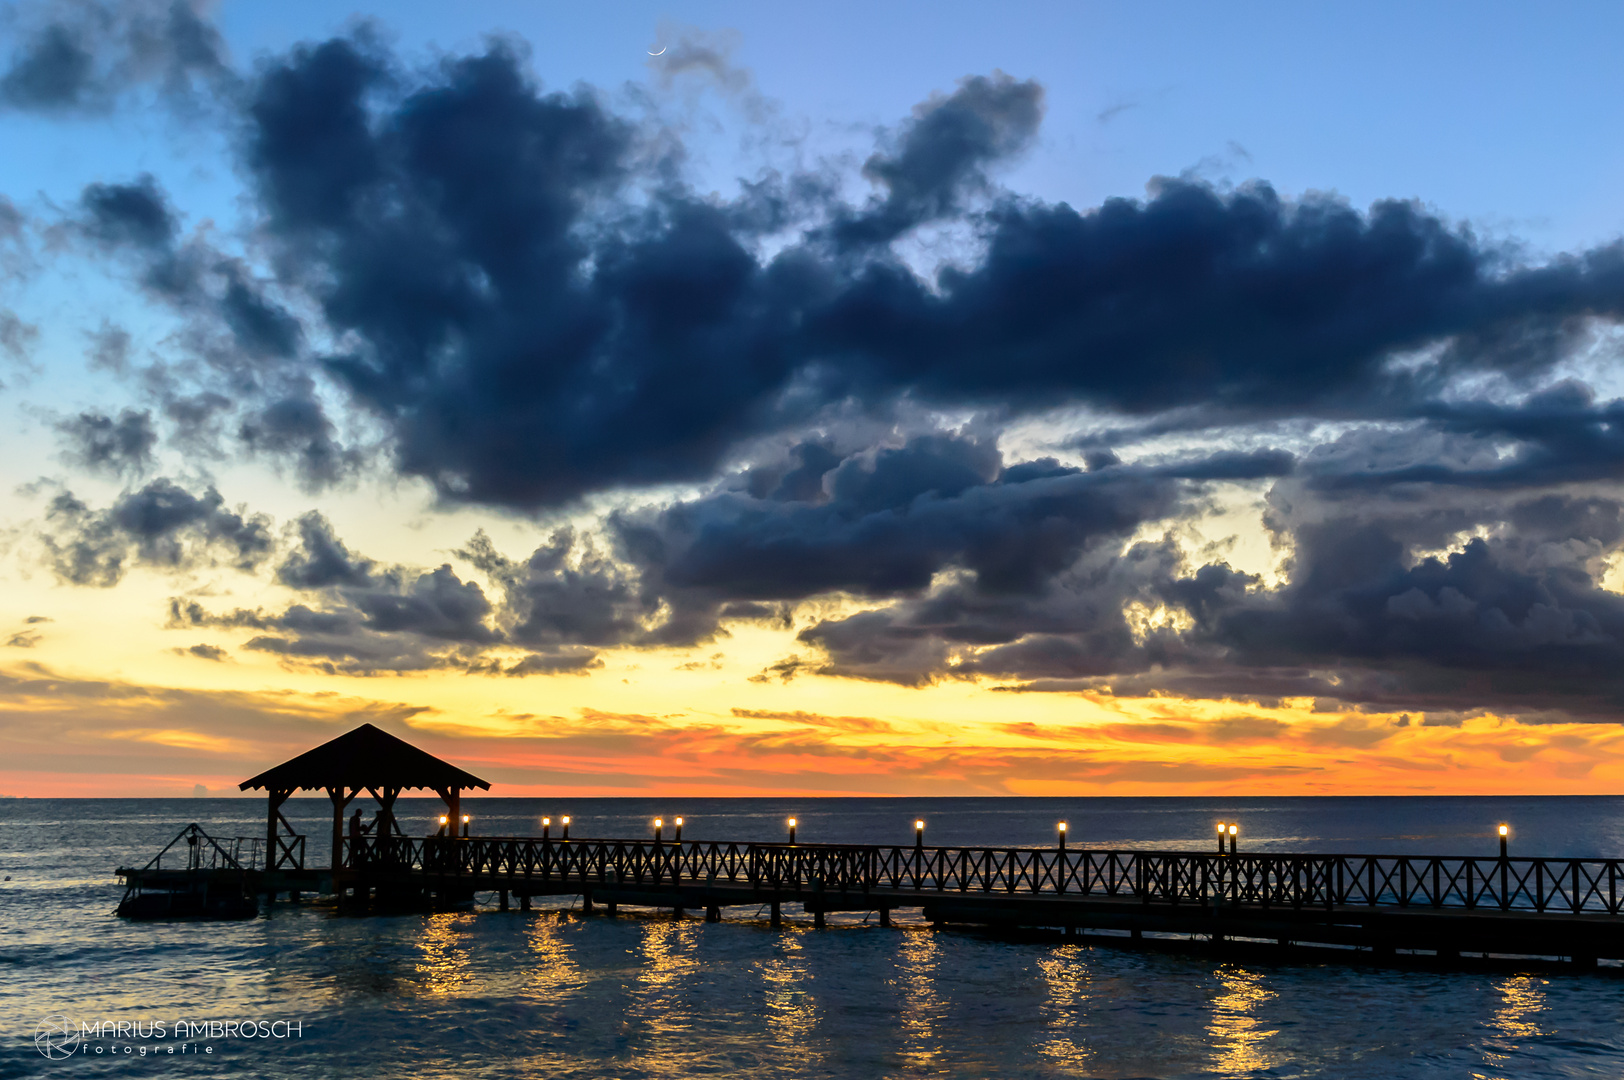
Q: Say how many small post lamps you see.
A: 12